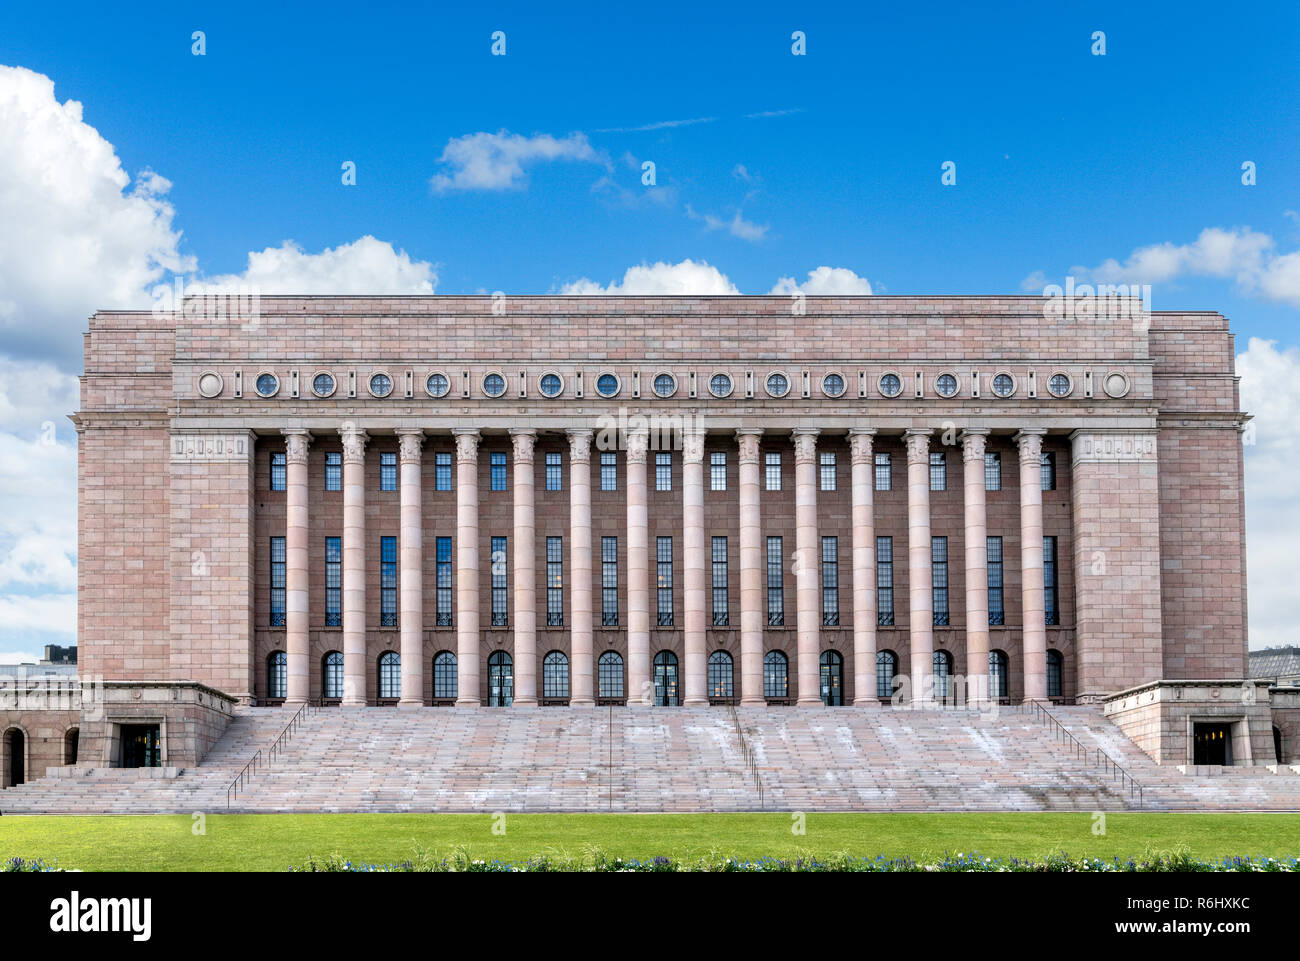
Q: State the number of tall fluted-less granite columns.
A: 14